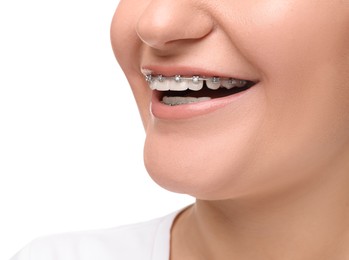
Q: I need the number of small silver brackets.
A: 7